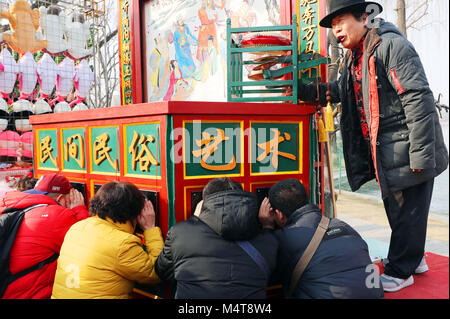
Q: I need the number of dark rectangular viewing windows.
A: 4